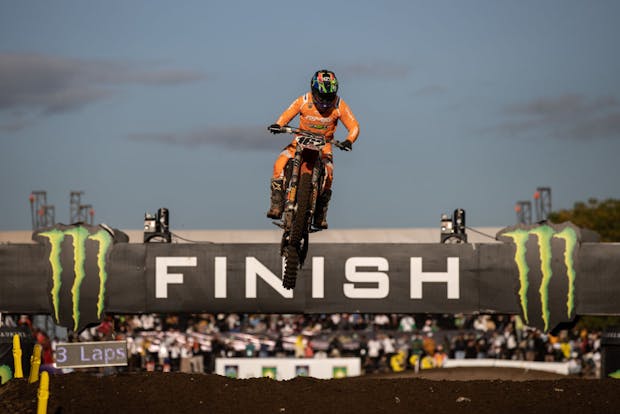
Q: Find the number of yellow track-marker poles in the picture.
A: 3